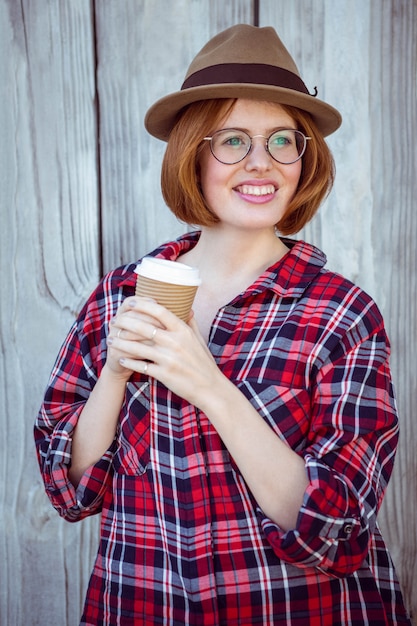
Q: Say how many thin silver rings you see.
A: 3